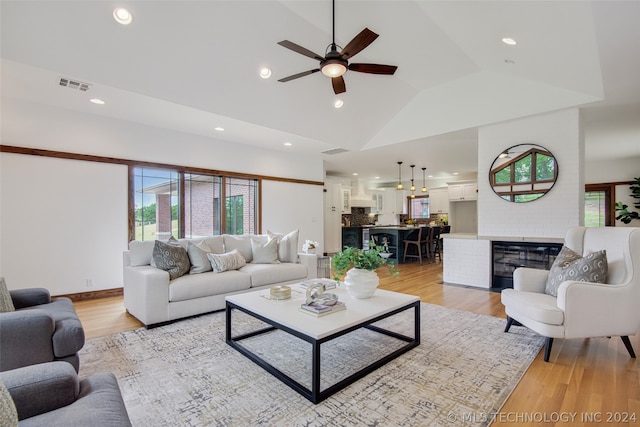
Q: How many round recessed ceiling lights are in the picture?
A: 11